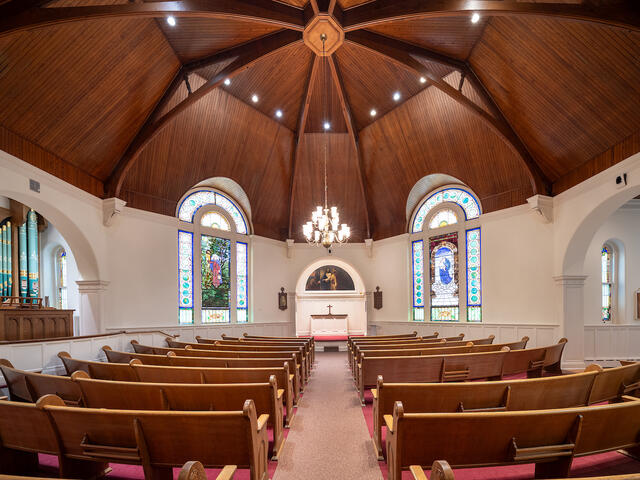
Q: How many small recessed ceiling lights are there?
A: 9